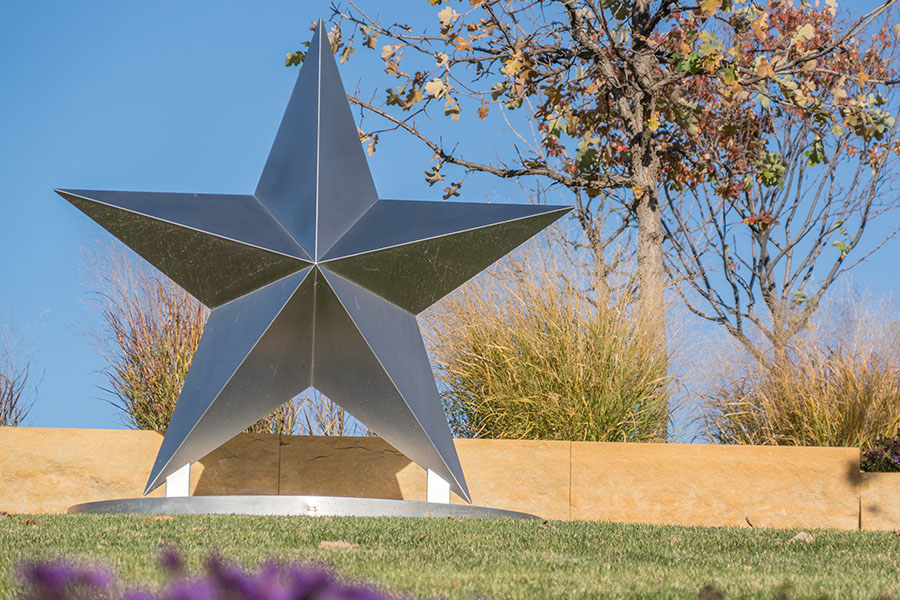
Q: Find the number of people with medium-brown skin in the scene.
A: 0